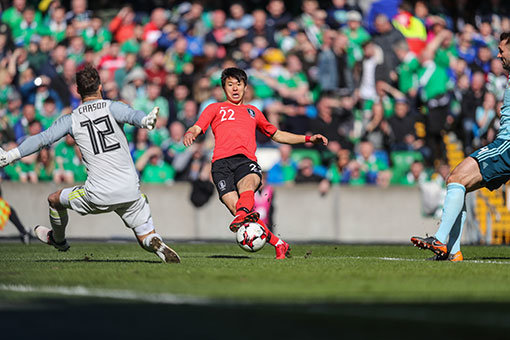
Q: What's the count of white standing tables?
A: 0